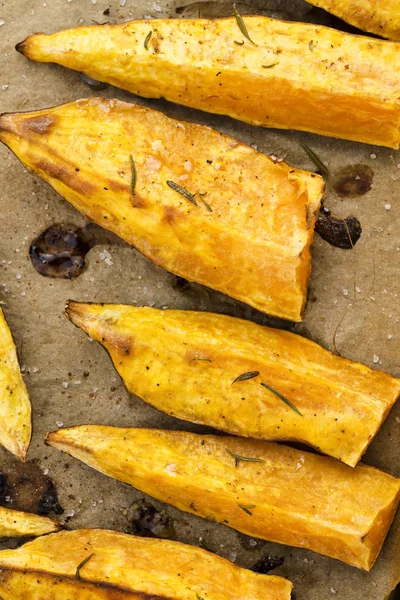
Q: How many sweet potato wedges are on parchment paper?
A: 8